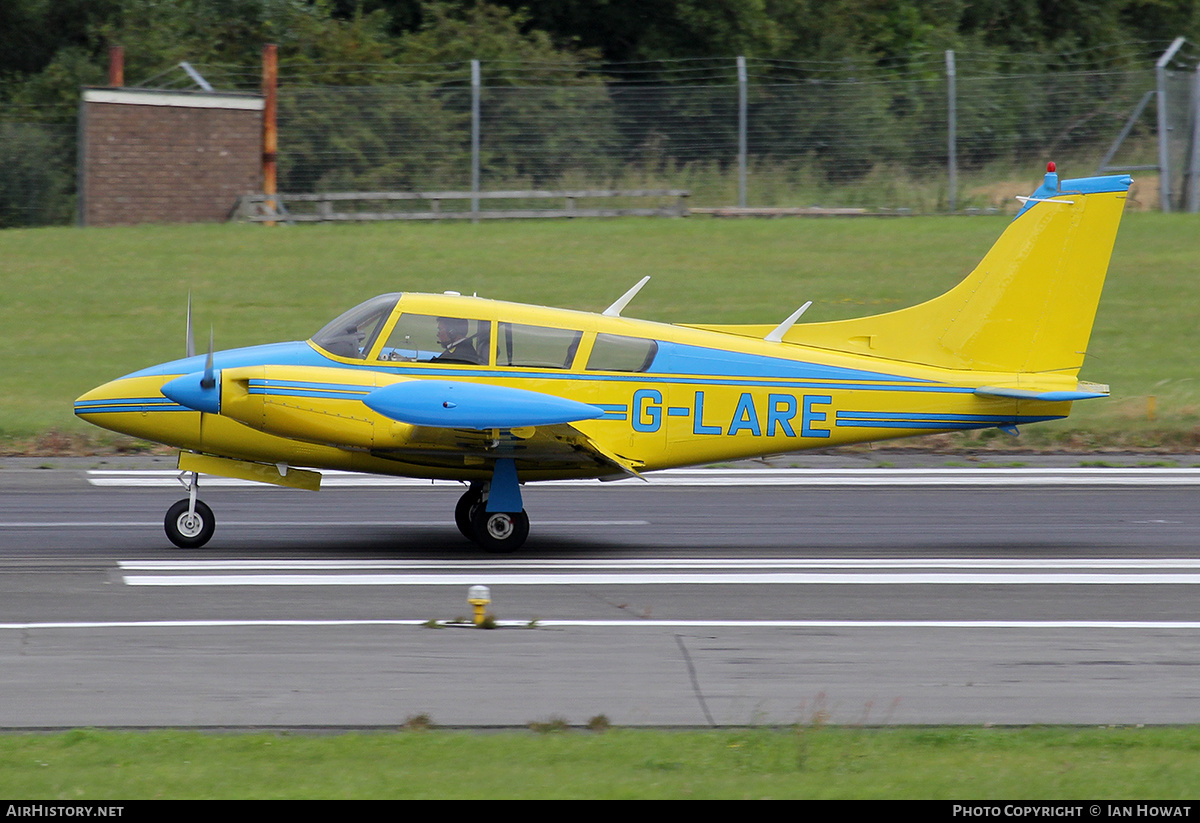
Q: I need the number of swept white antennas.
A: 2